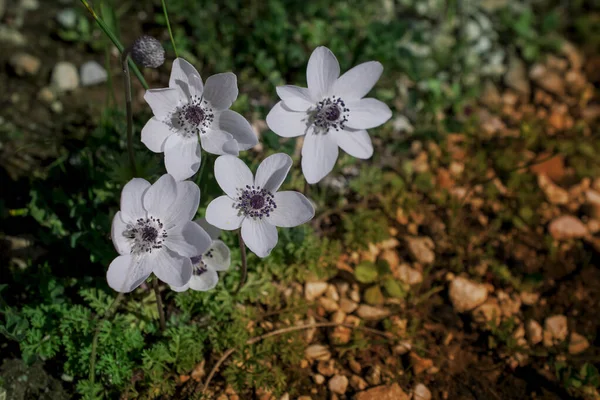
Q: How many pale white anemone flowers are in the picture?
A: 5